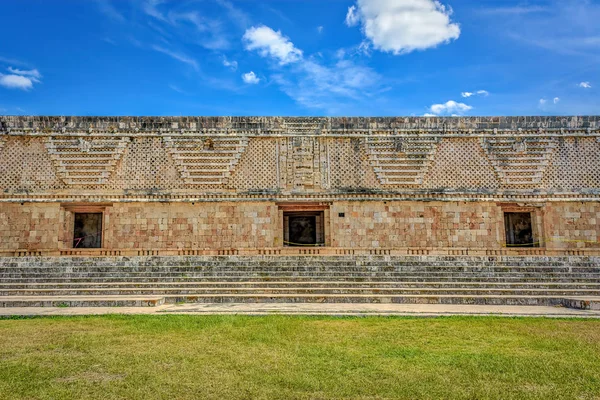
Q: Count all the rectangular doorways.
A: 3